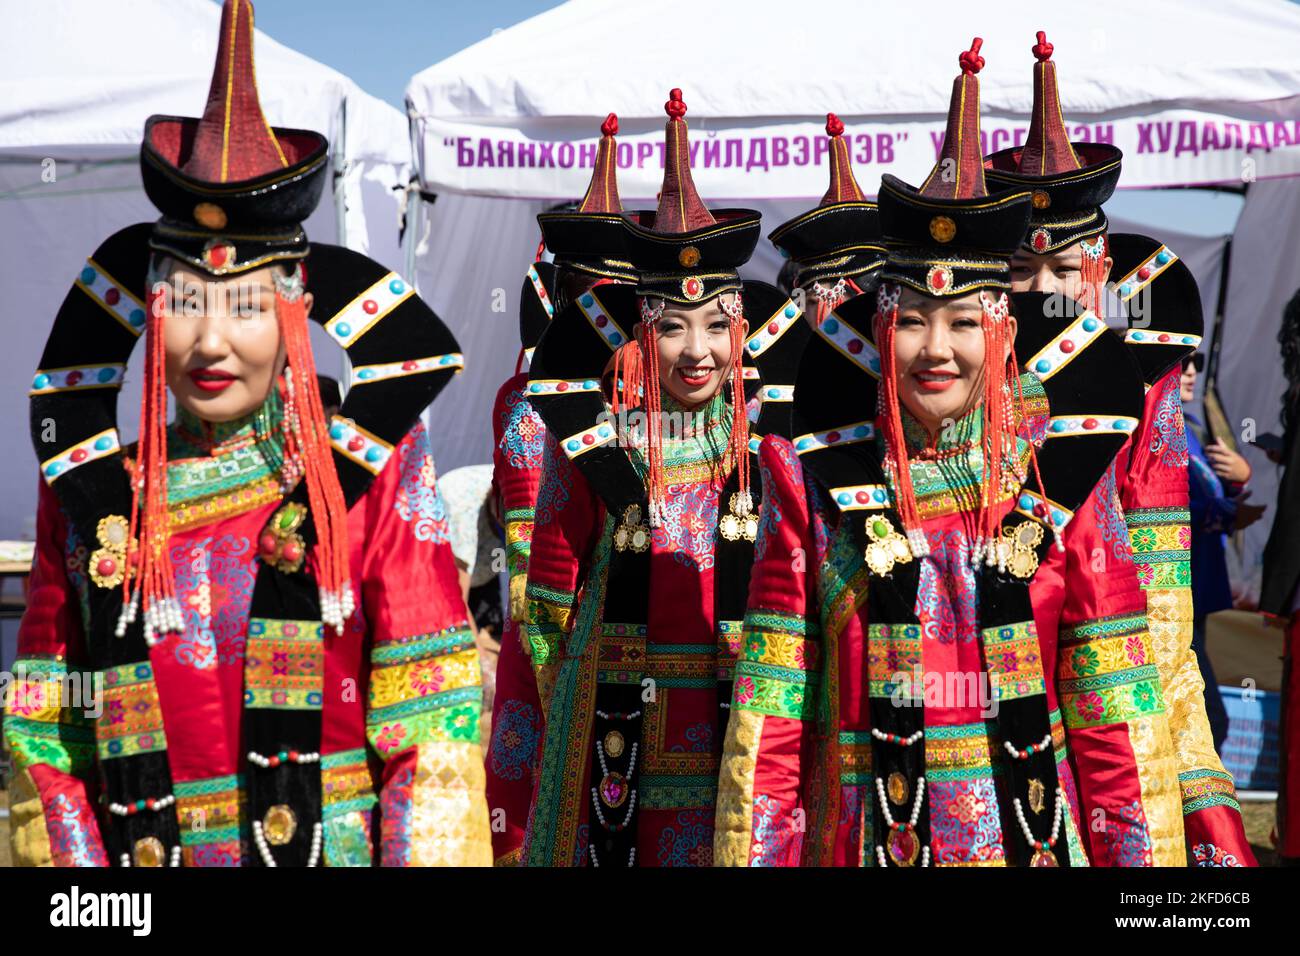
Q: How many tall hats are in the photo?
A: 6